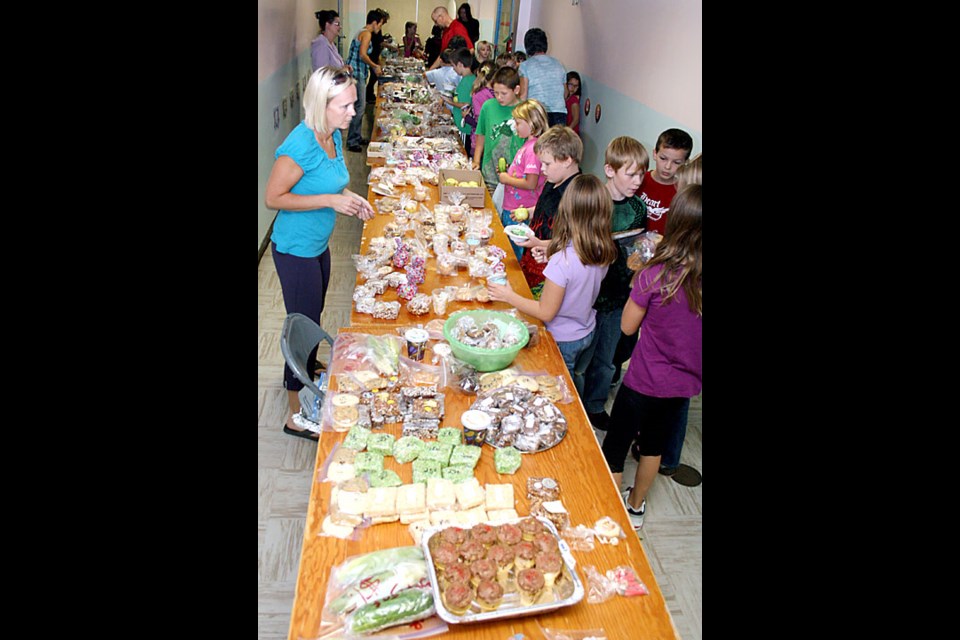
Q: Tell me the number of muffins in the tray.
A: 15